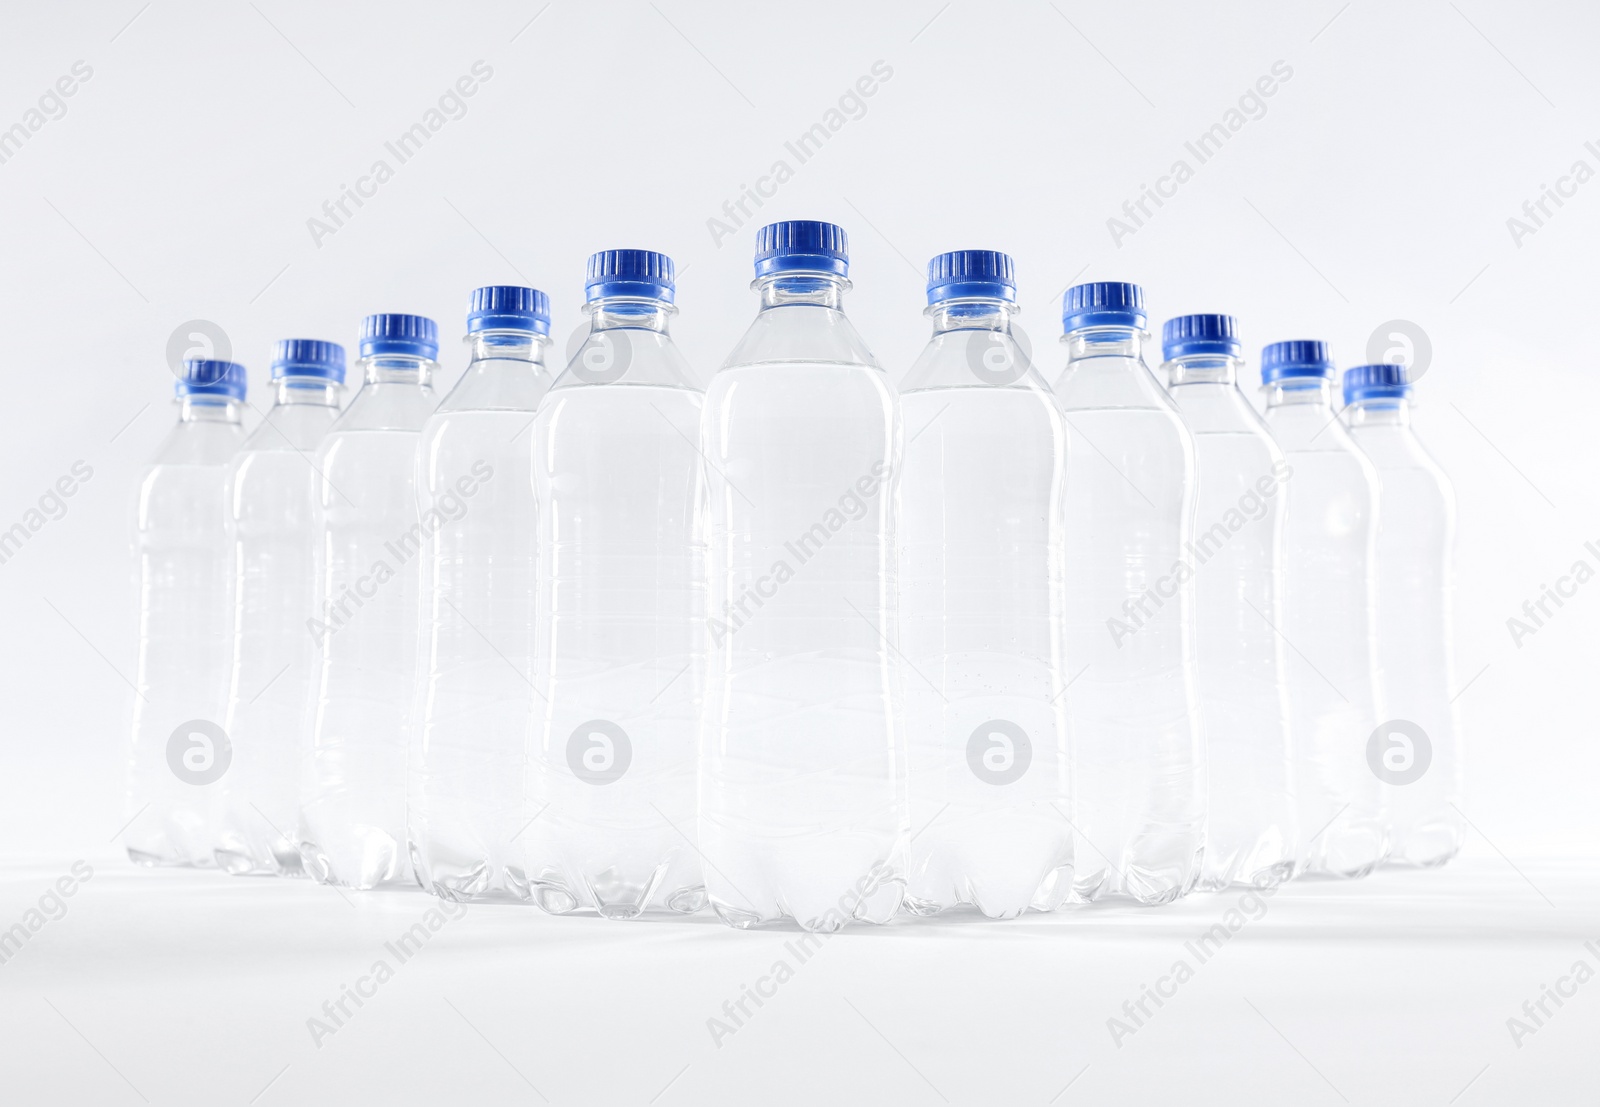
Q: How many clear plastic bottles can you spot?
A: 11